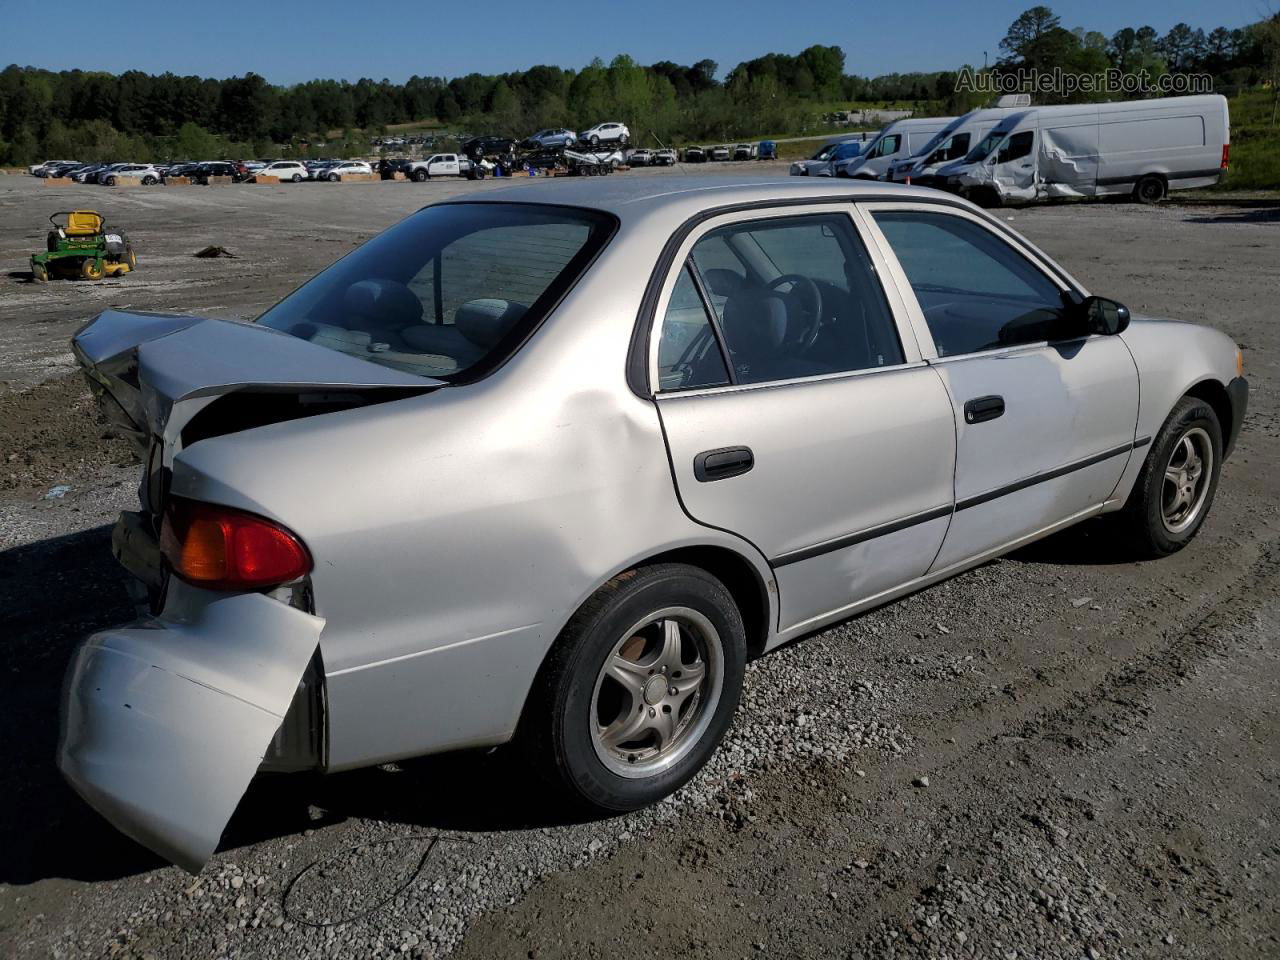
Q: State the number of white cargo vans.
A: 3